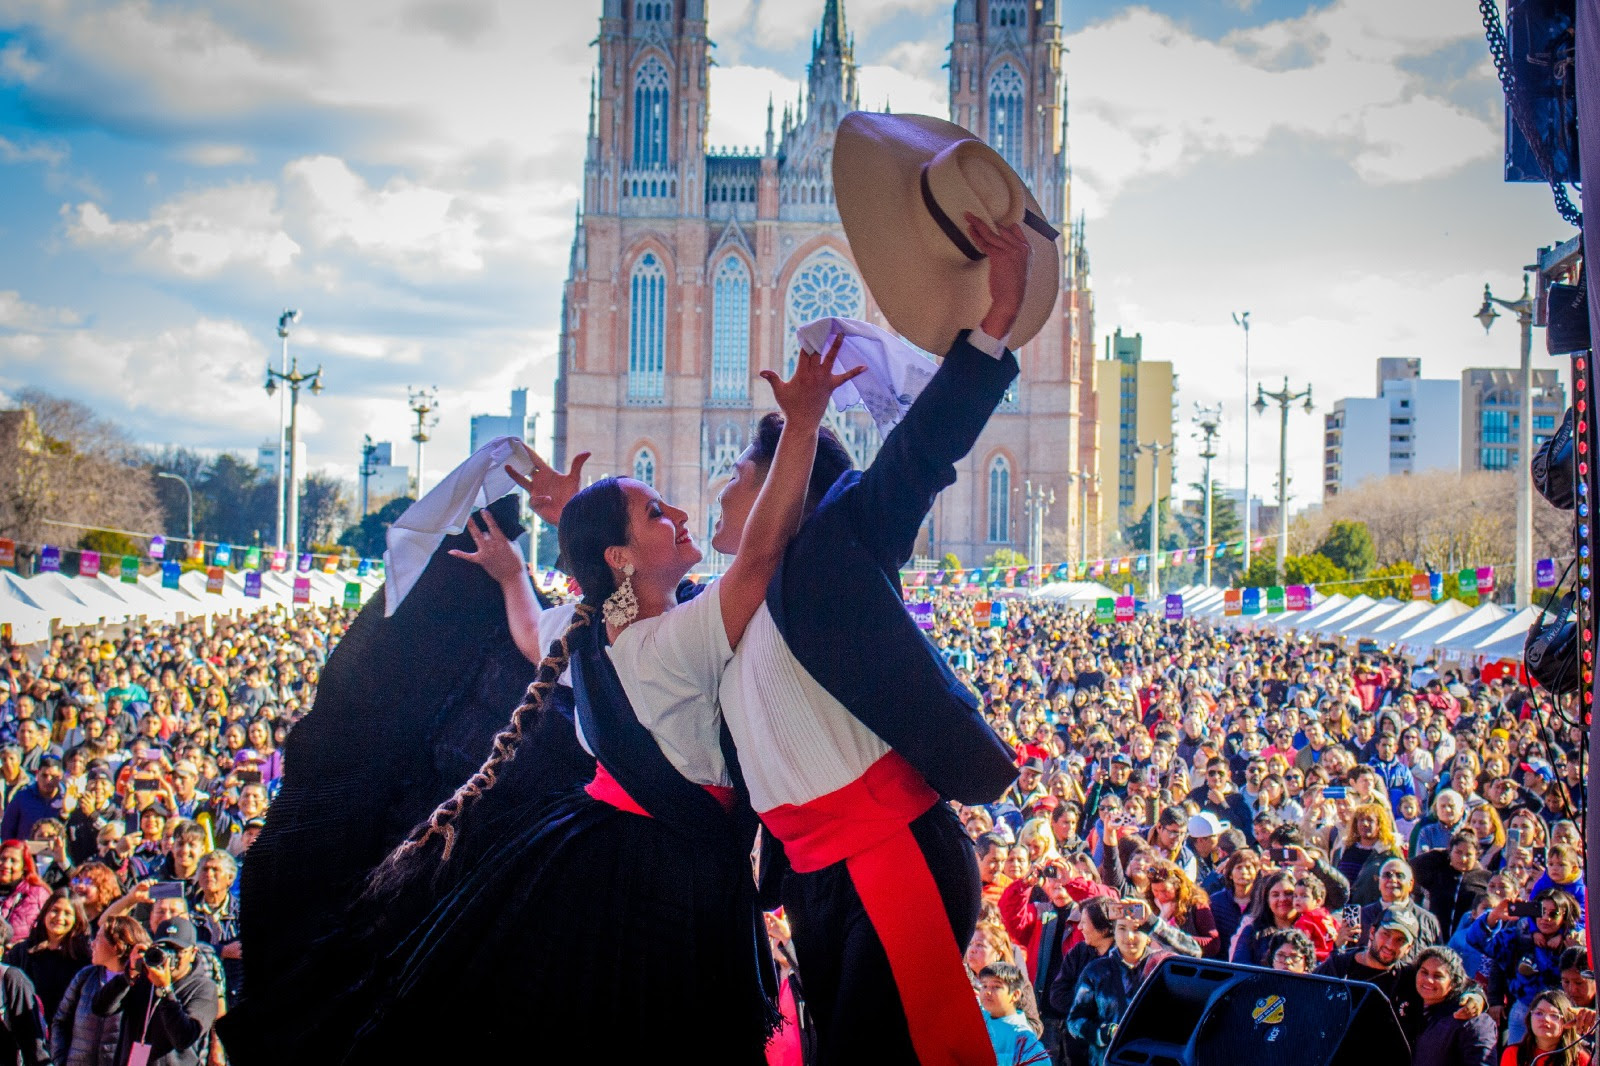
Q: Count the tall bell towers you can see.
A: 2